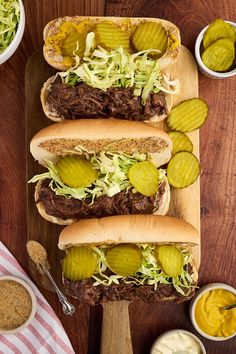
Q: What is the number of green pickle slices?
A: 13